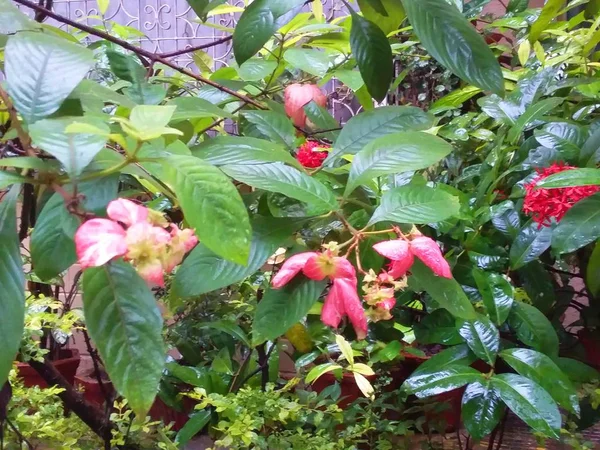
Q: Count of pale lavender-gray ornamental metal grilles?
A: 1